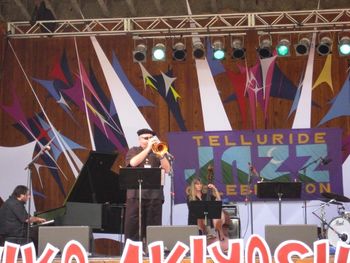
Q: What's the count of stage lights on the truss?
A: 11